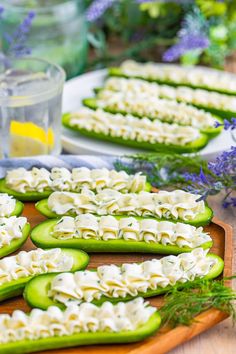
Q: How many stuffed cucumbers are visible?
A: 12